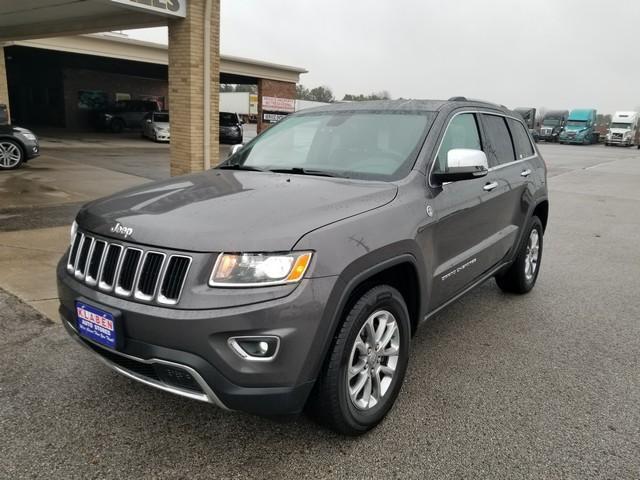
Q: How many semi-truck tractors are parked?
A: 4